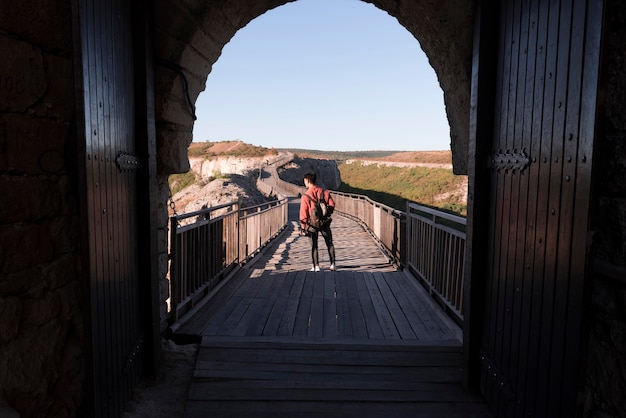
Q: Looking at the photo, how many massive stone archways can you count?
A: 1